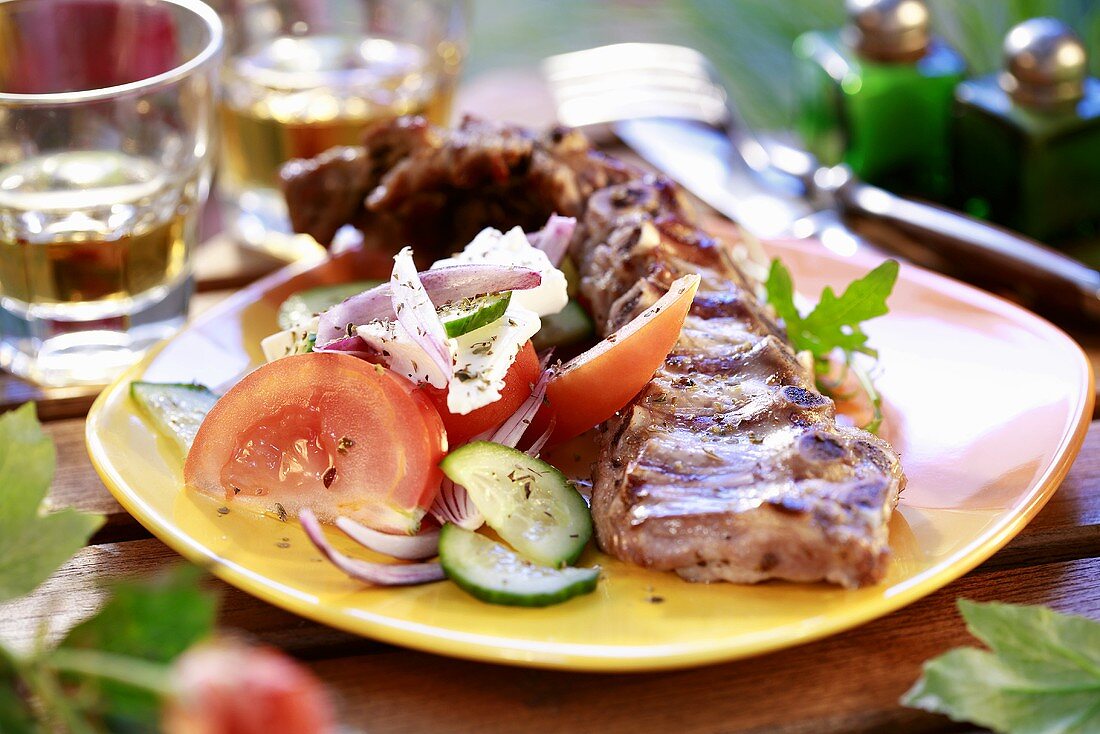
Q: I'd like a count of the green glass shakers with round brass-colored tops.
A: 2